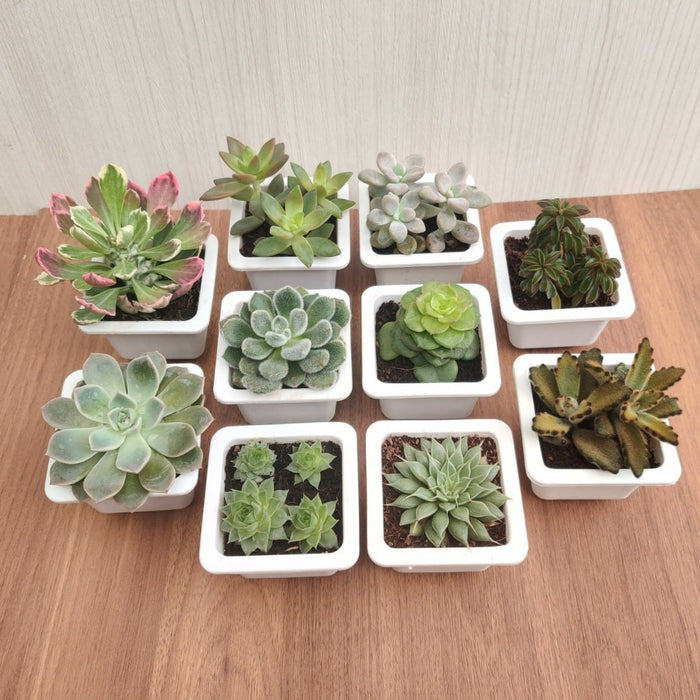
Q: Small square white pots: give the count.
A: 10